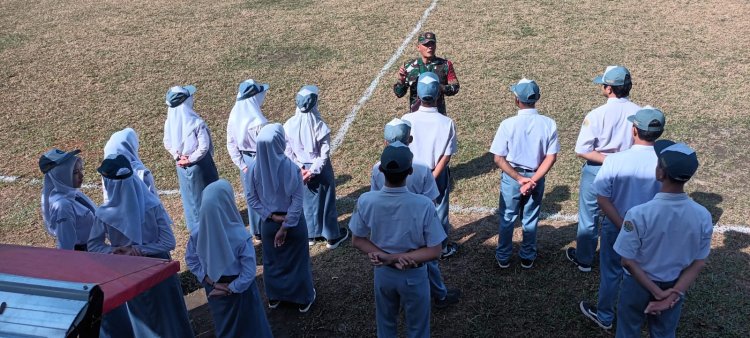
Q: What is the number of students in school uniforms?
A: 15